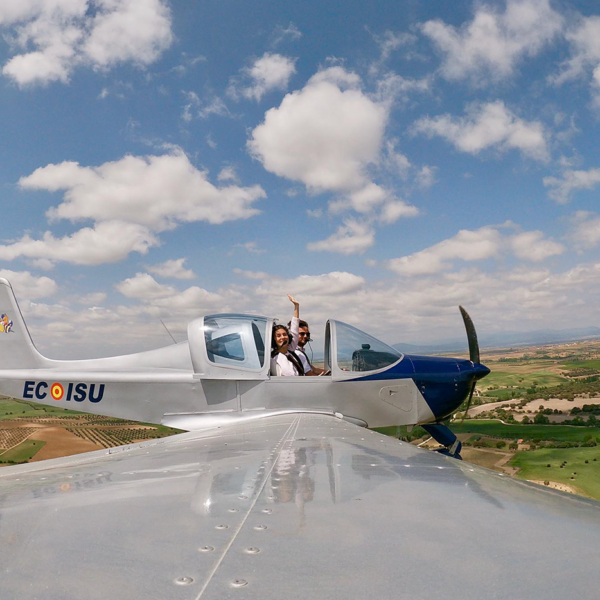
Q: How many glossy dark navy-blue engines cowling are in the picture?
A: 1